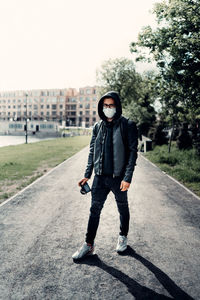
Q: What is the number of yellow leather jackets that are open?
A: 0